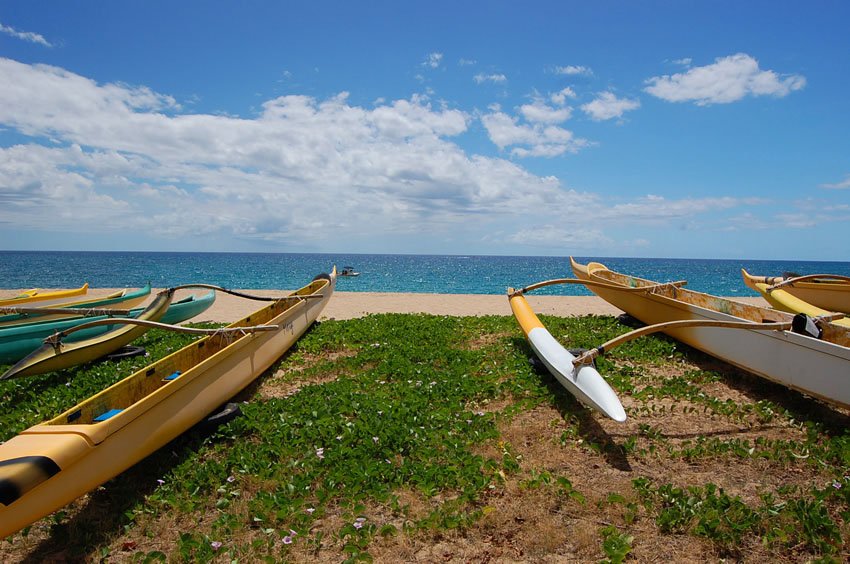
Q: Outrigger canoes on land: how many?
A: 6